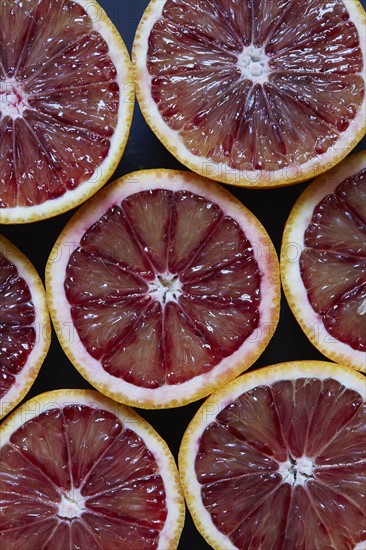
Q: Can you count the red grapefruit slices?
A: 7